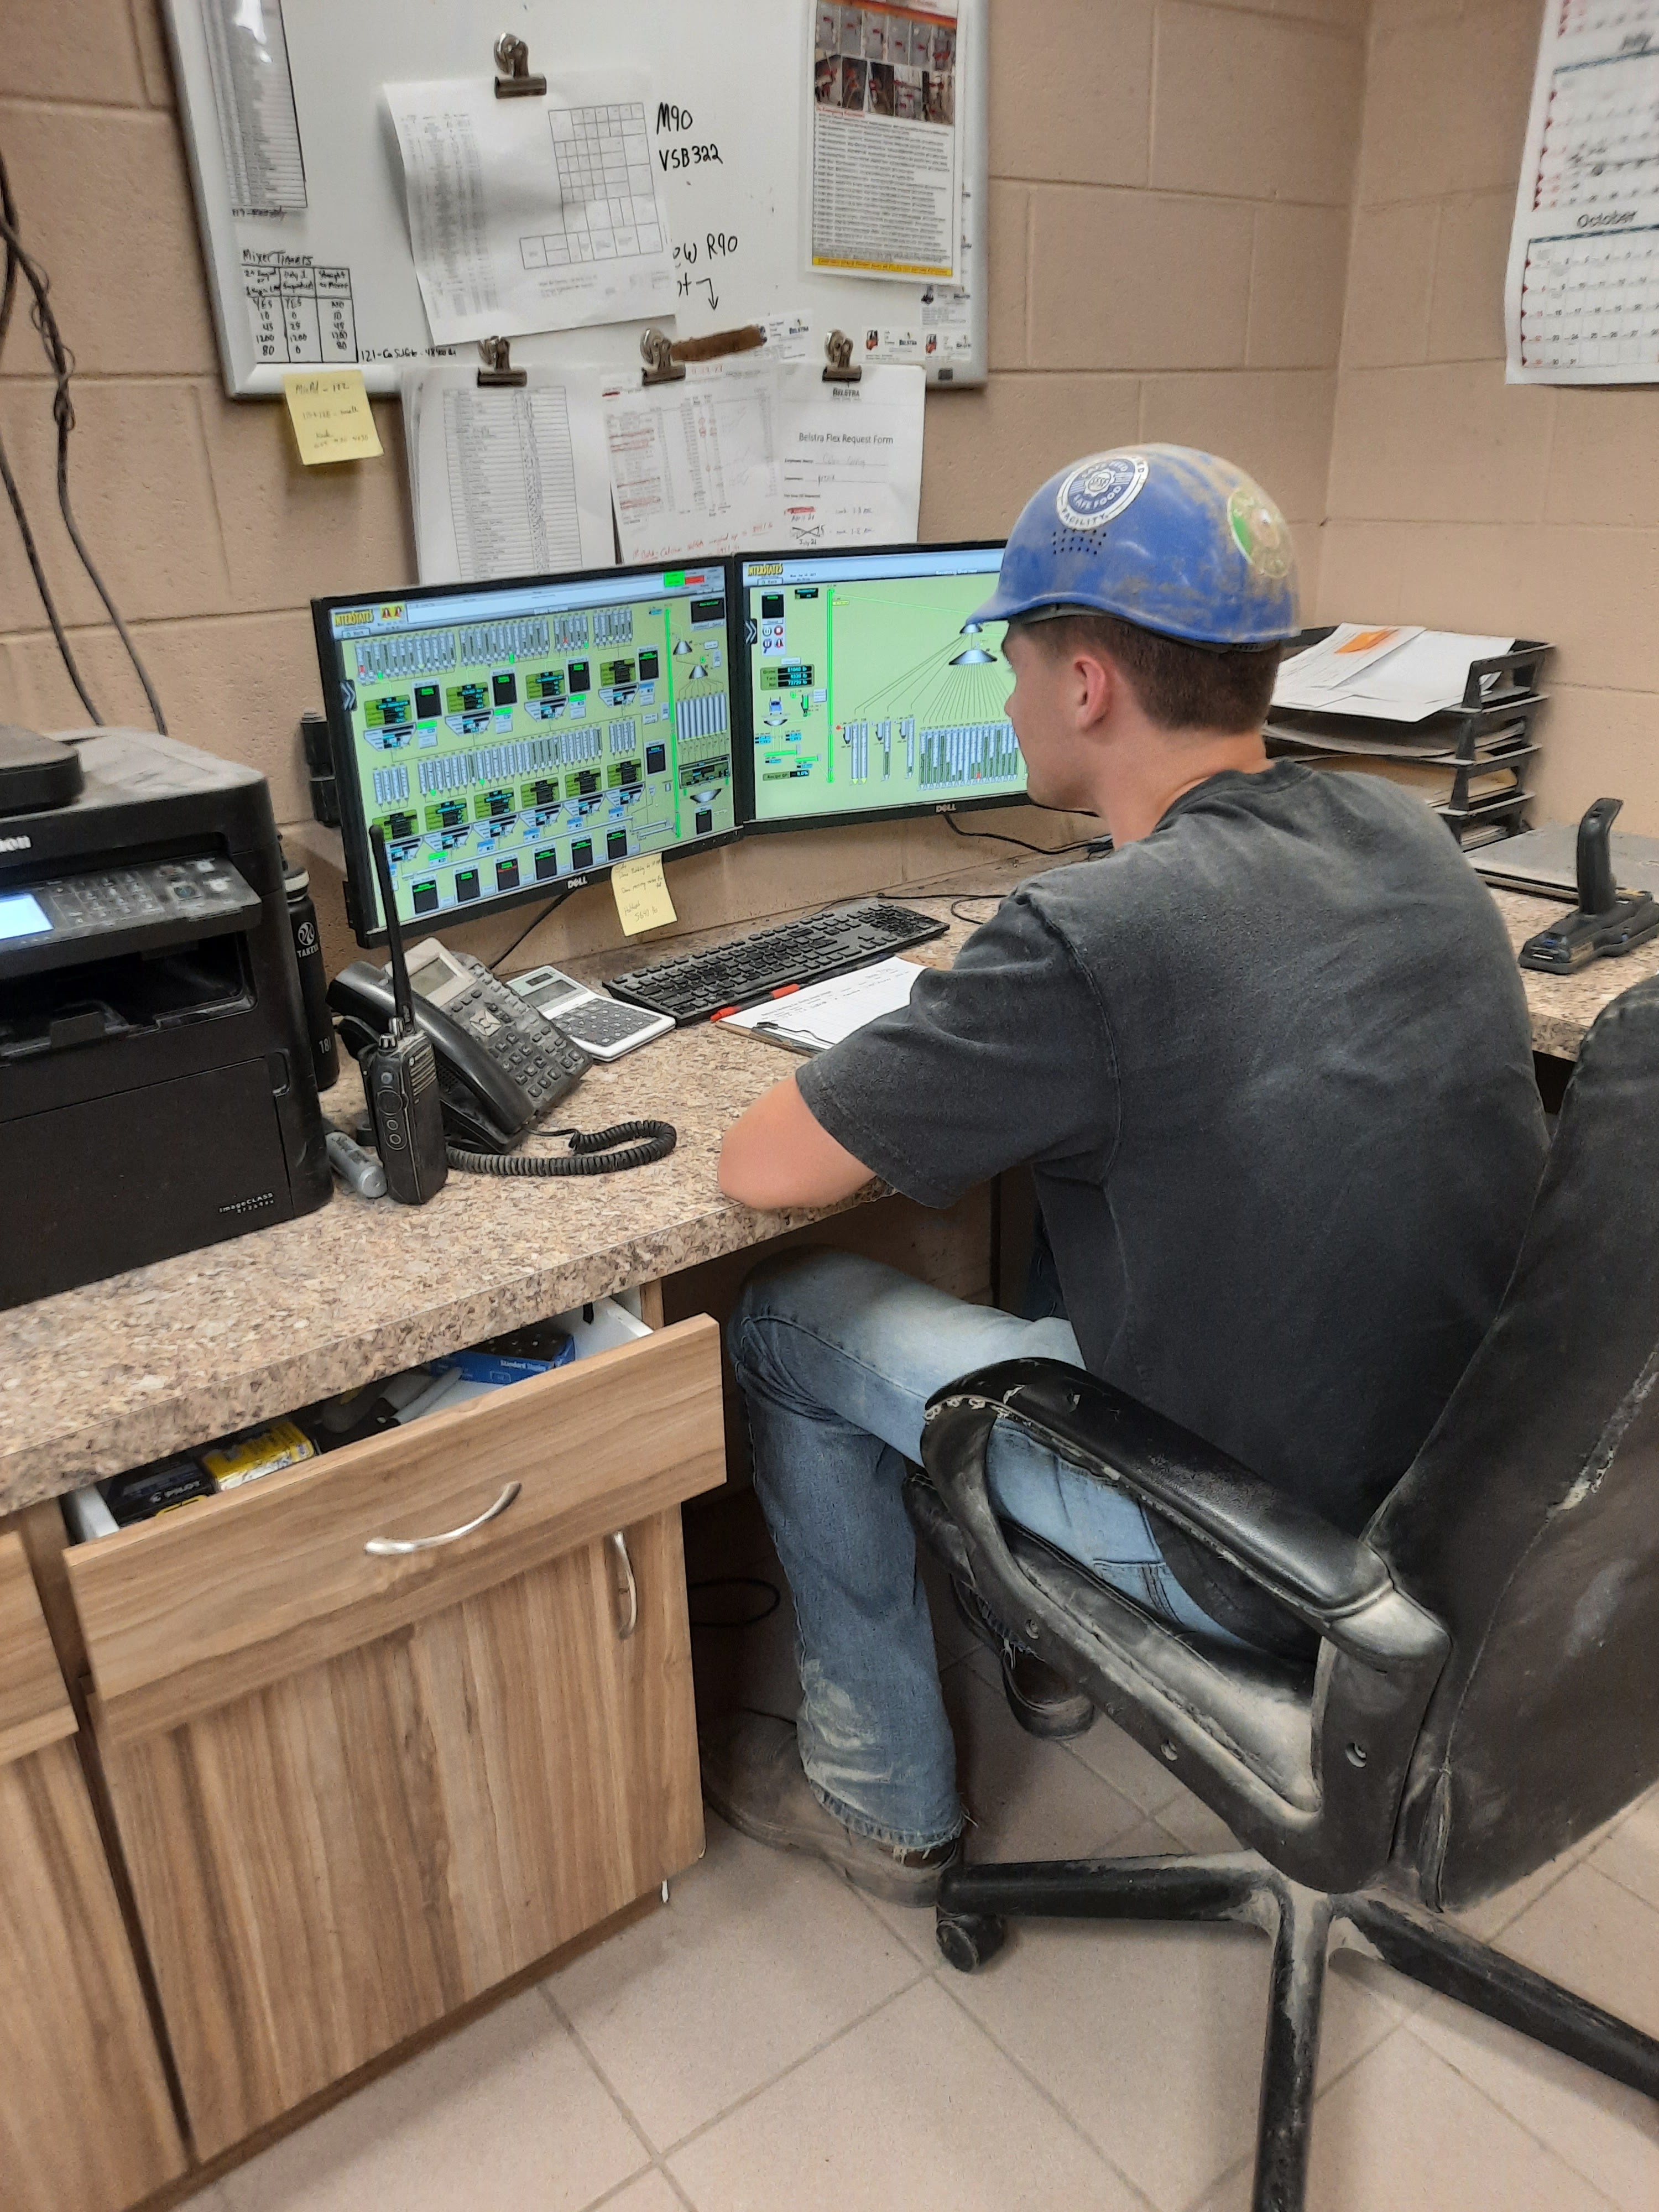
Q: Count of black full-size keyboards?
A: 1